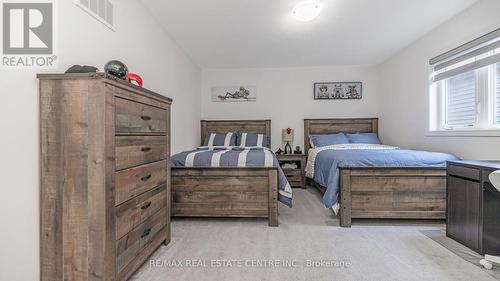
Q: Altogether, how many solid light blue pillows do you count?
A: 2